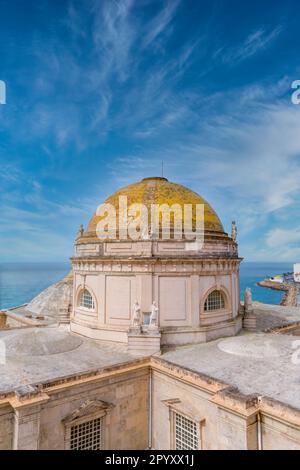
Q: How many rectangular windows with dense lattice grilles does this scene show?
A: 2